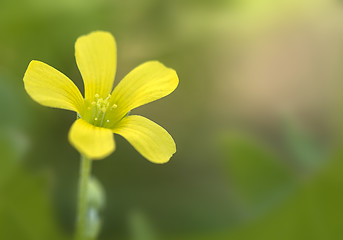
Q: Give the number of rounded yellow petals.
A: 5